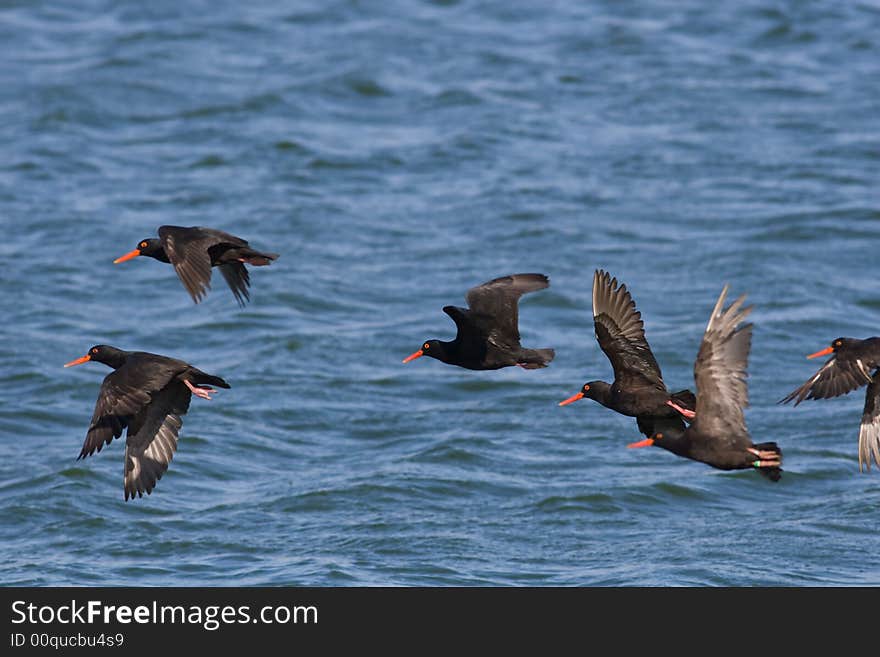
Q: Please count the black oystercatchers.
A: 6